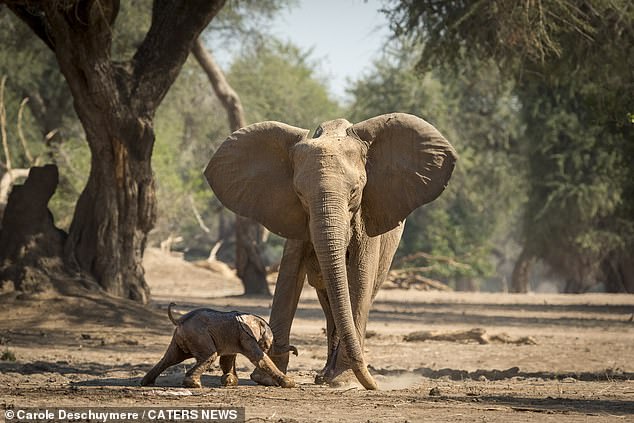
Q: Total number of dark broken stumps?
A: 1